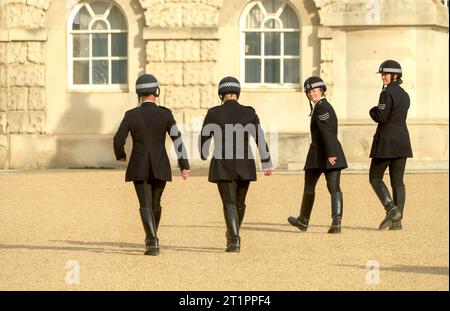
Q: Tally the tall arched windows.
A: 2